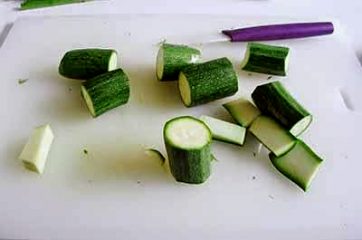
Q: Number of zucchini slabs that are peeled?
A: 1